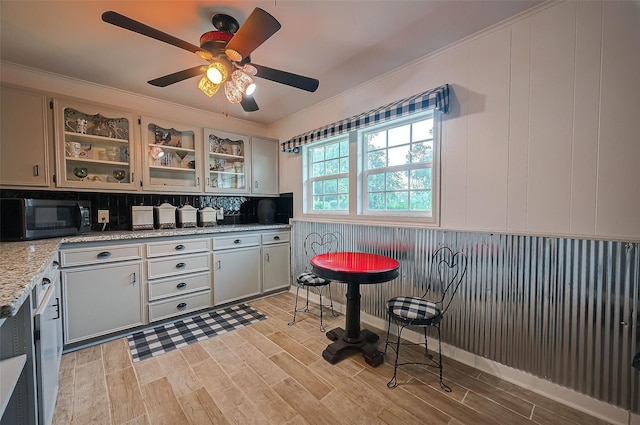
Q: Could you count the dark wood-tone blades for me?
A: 5